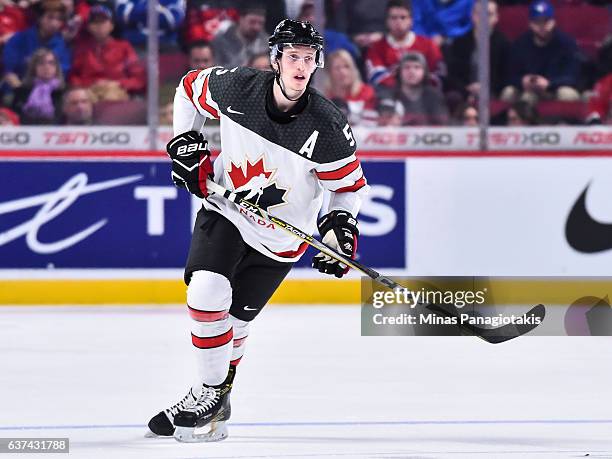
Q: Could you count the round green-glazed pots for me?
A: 0